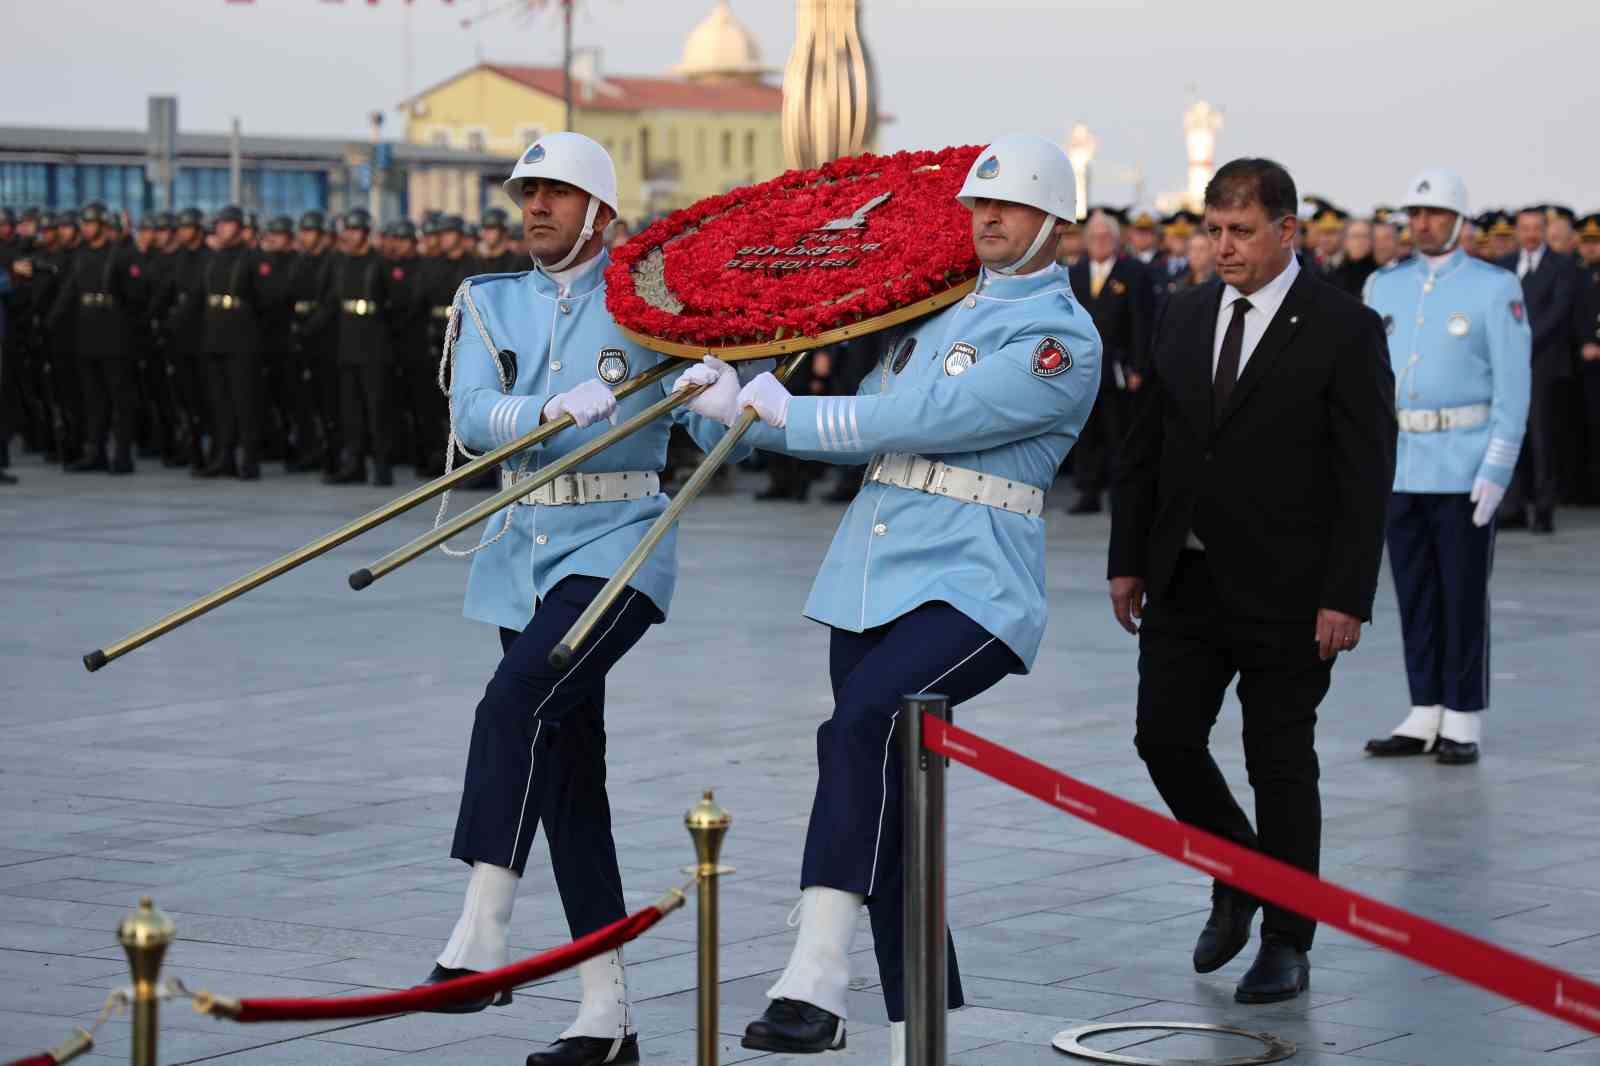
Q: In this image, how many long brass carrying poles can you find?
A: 3